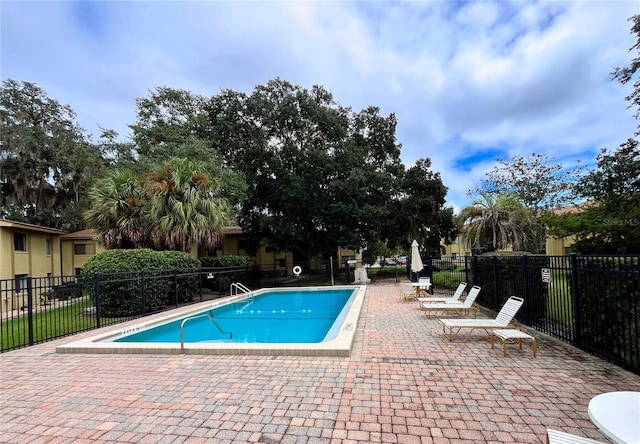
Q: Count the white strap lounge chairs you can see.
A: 3